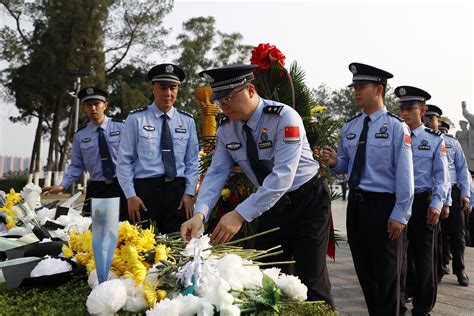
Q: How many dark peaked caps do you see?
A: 7